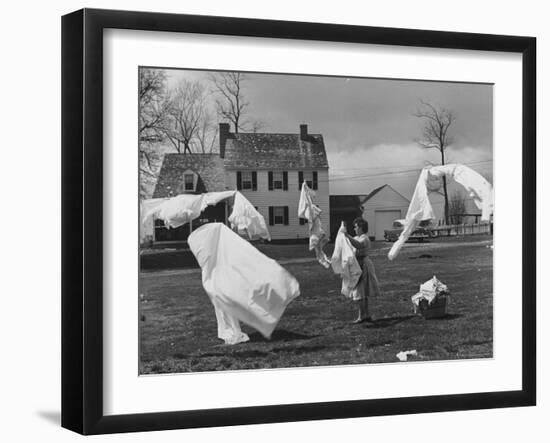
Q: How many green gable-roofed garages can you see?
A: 0